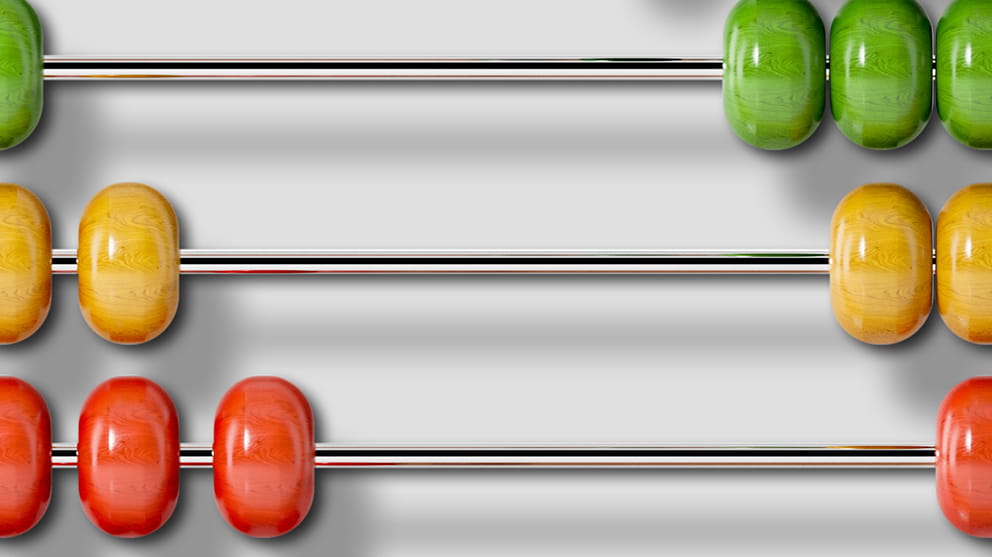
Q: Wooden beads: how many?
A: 12